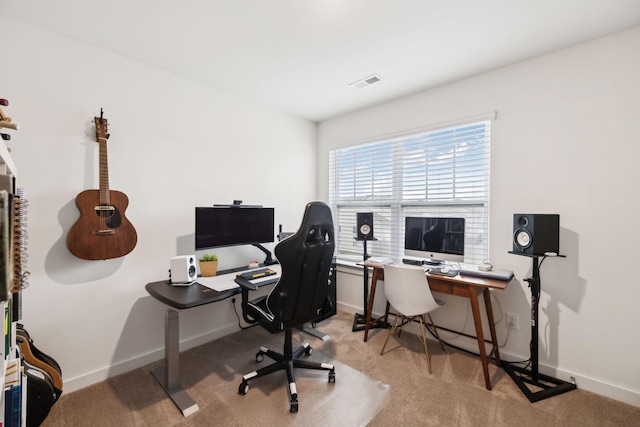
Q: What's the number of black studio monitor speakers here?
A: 2